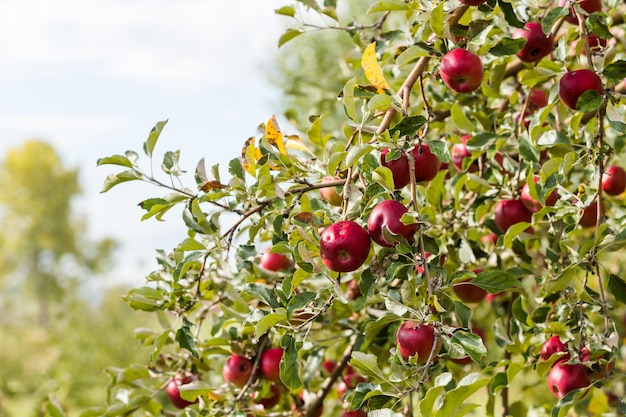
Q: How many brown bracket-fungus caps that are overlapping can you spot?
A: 0